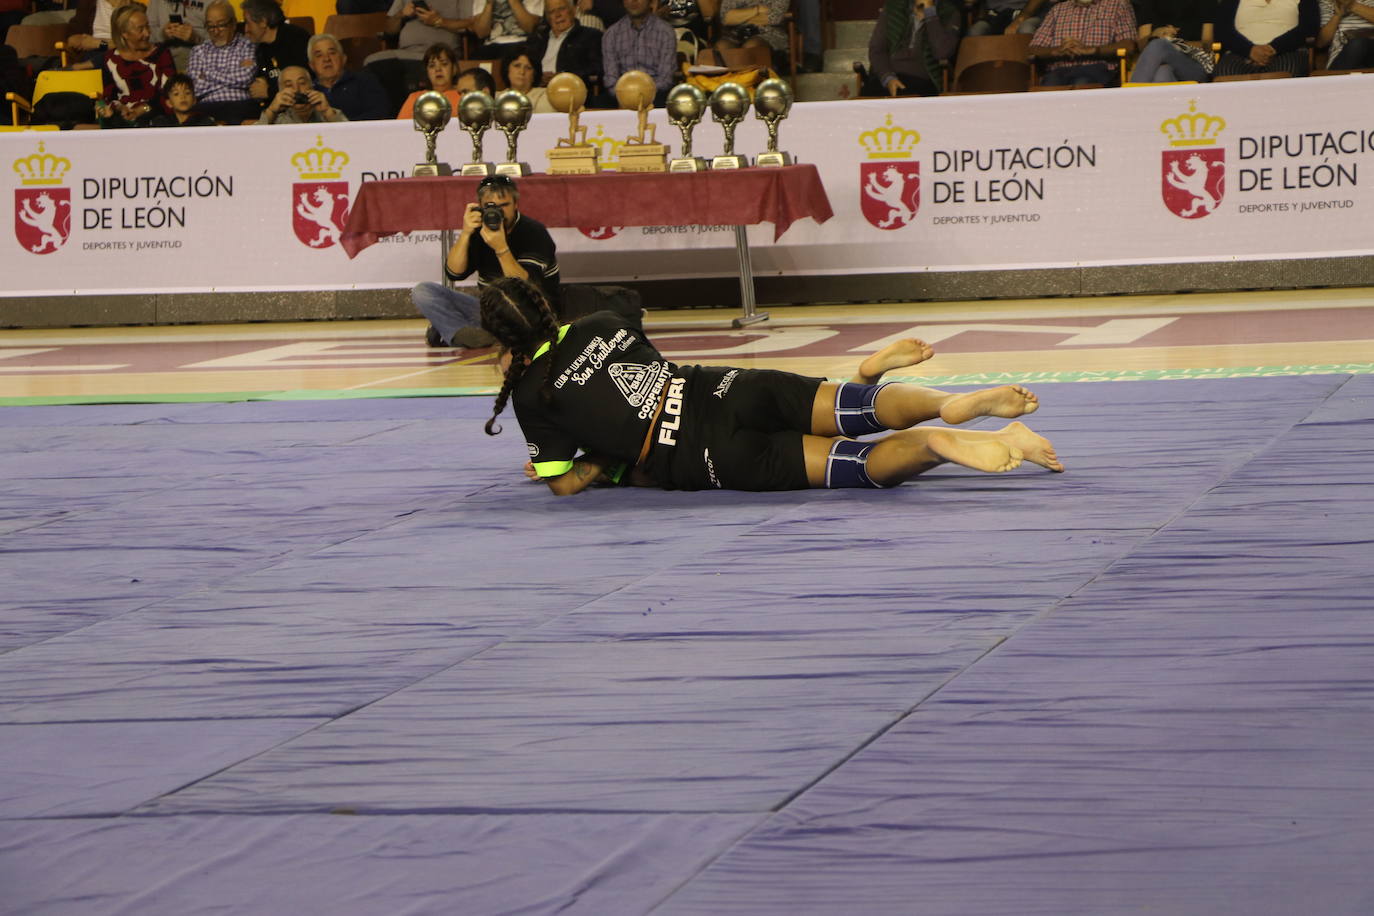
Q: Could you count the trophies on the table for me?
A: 8